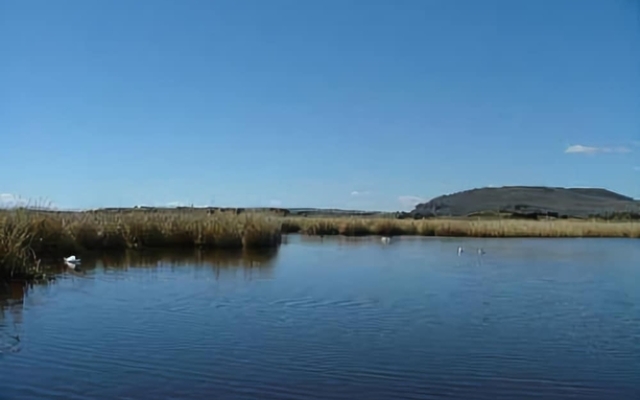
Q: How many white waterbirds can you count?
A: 4